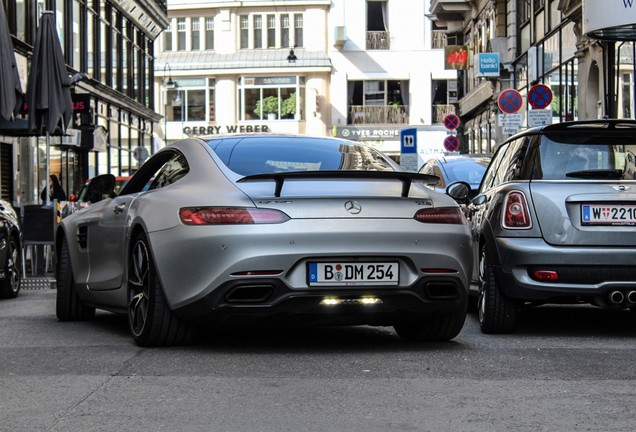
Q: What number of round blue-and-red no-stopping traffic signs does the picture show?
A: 4